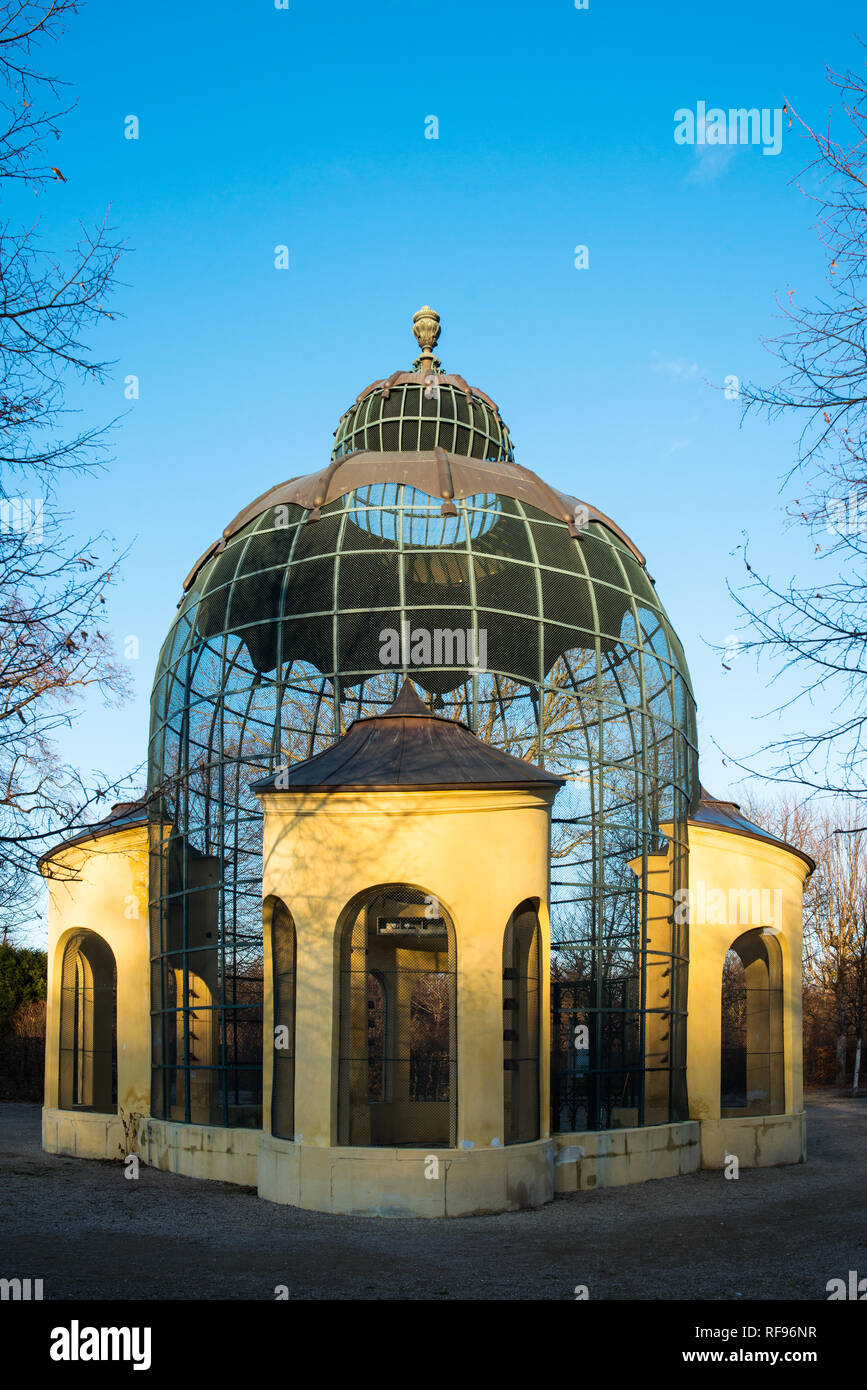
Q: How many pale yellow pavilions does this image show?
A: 3